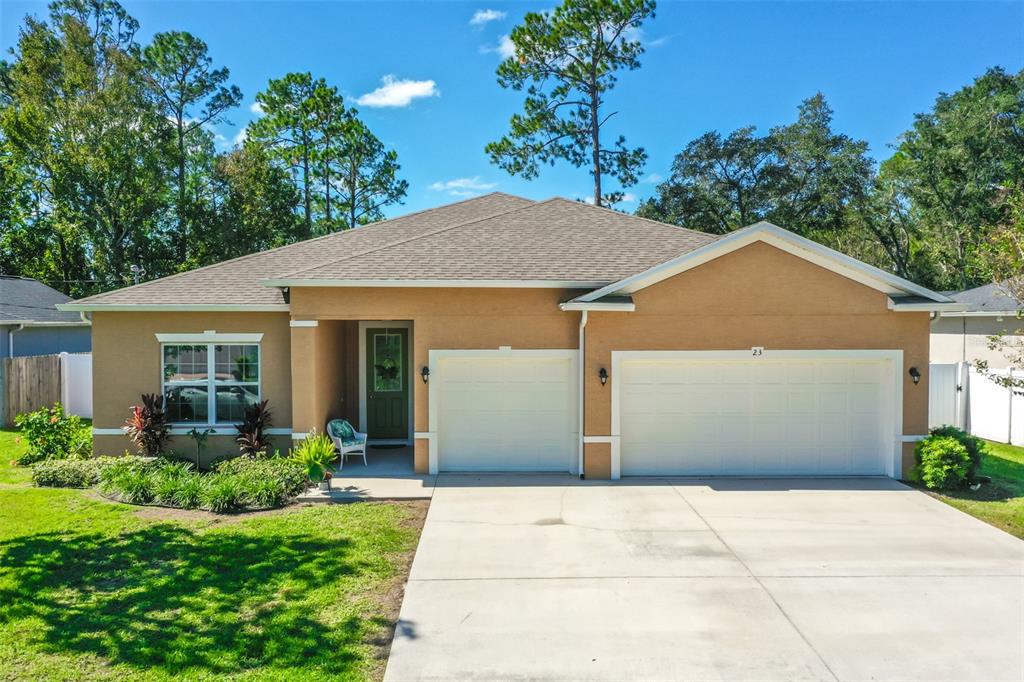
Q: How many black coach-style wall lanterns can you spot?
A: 3